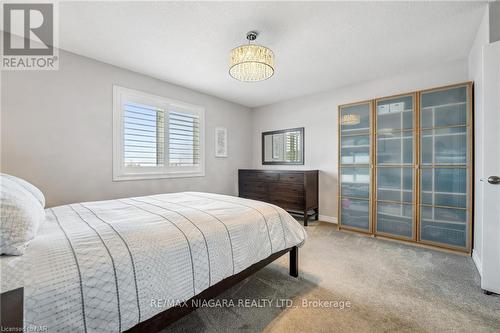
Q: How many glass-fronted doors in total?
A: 3